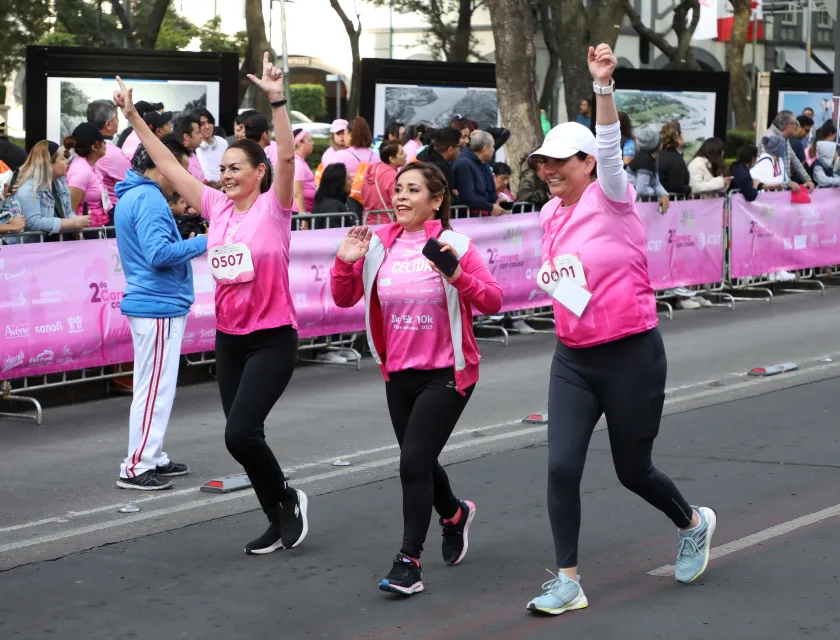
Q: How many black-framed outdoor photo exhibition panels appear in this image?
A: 4